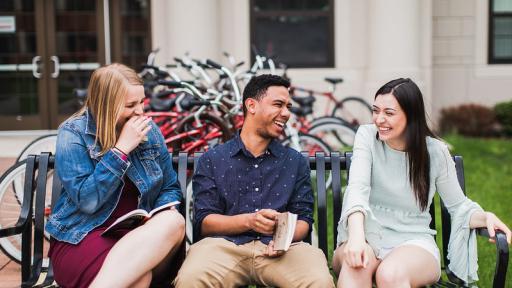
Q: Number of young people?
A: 3